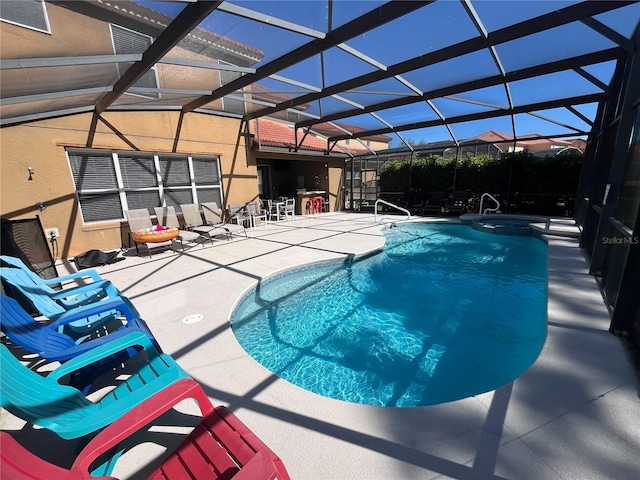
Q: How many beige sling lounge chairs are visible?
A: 4